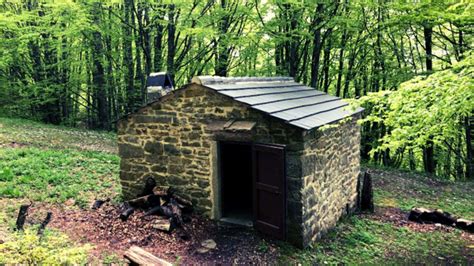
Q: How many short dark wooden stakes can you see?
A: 2